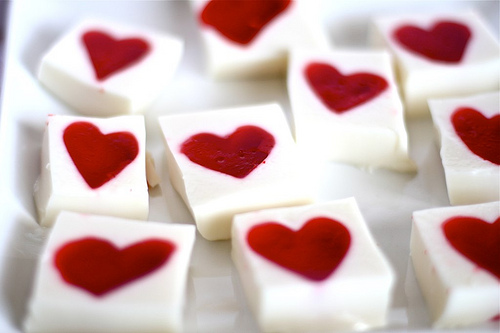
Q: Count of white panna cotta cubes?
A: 10